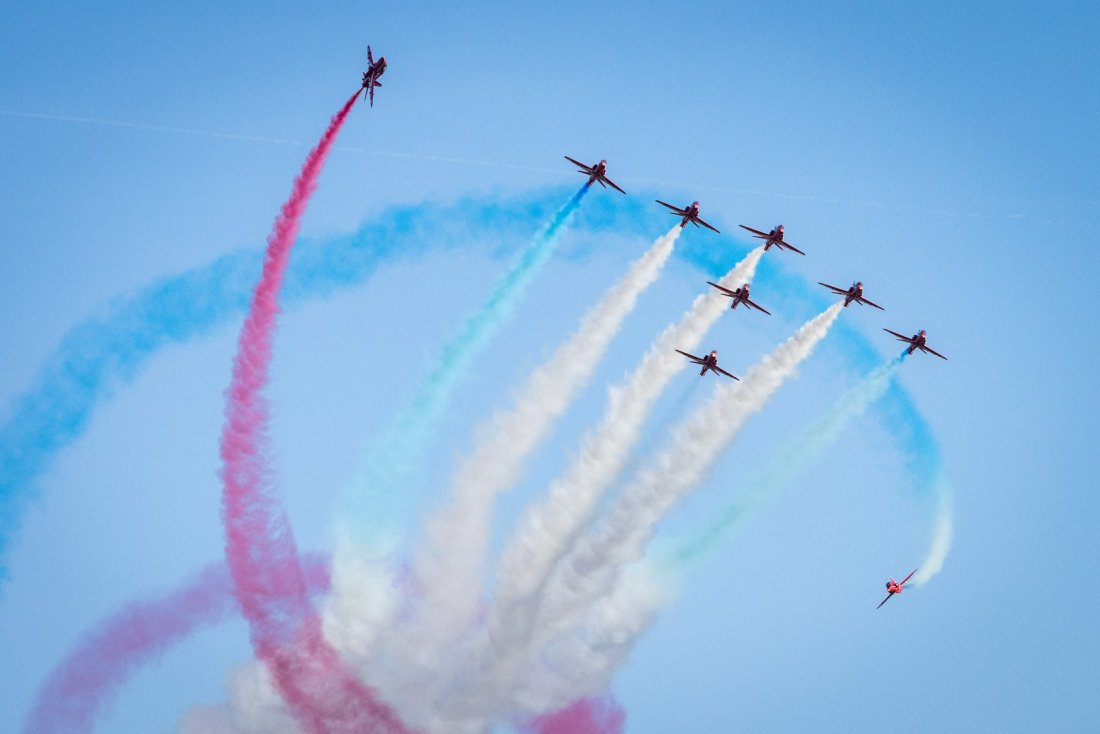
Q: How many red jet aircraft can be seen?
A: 9